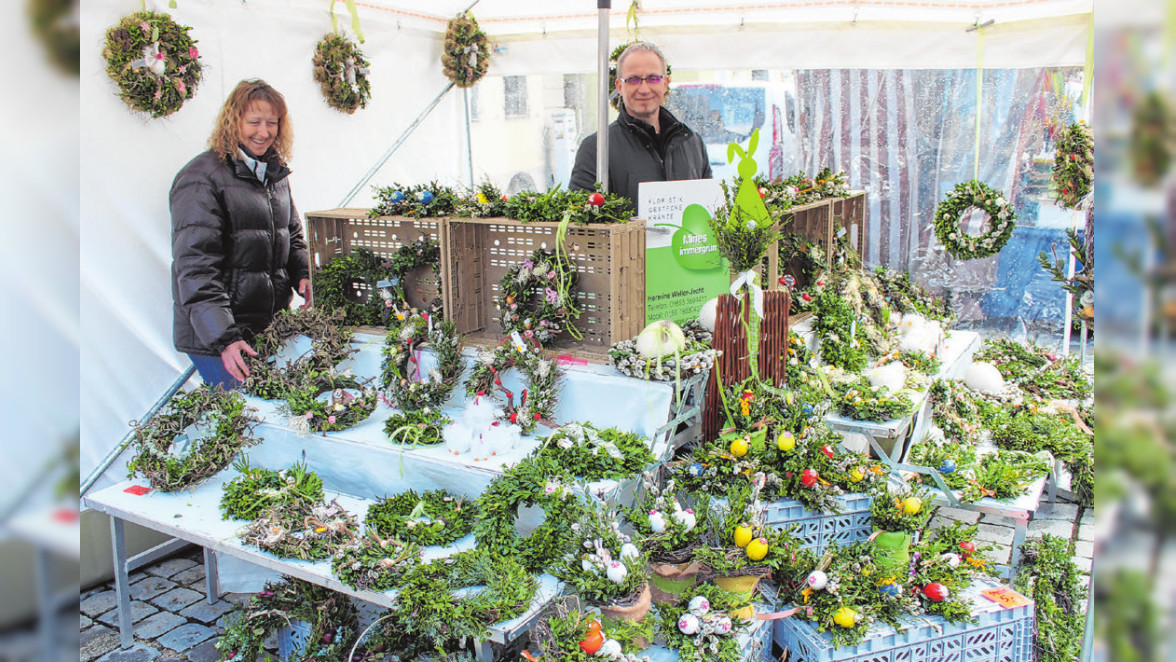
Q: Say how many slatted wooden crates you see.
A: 4